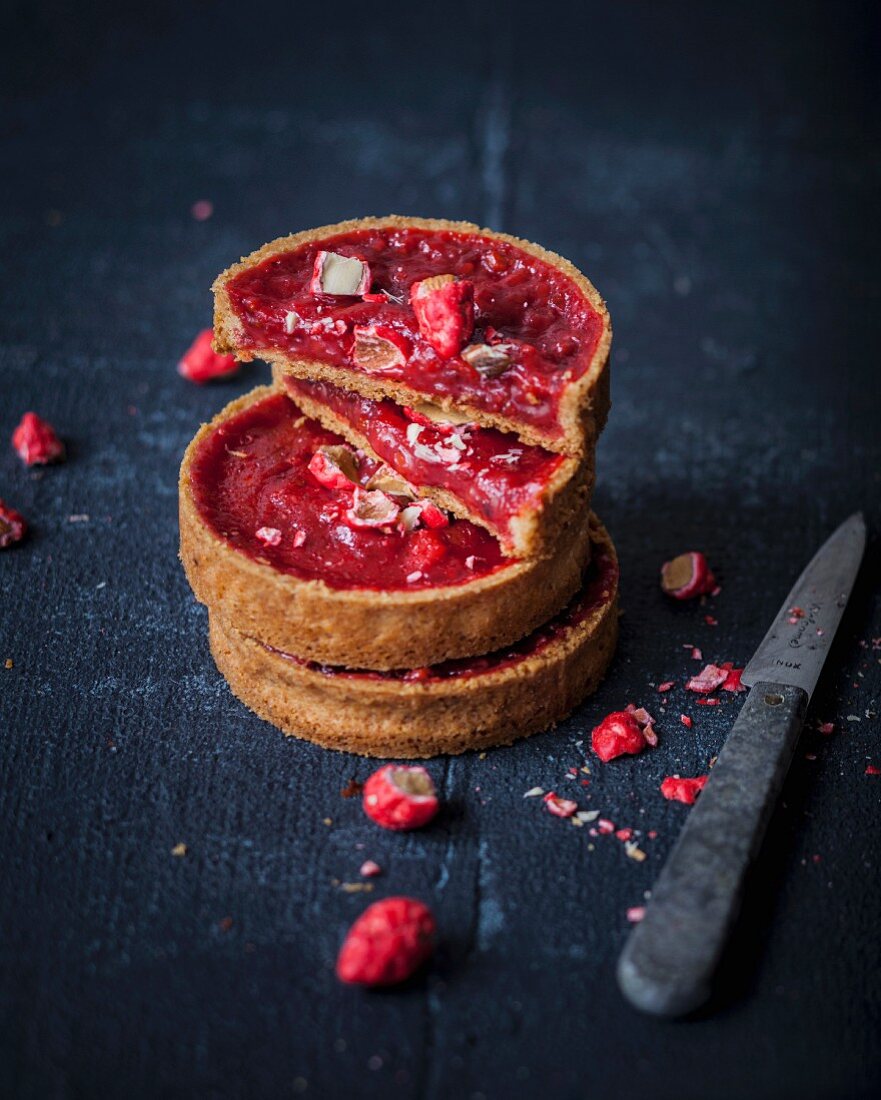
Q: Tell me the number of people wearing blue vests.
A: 0